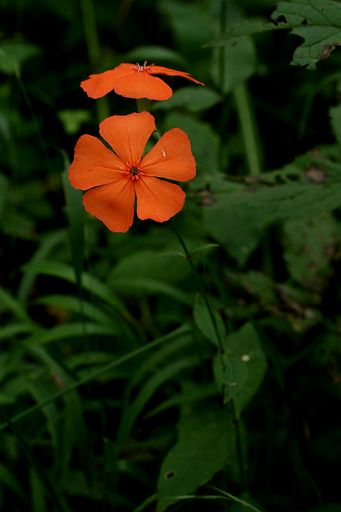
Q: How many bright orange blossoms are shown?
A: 2